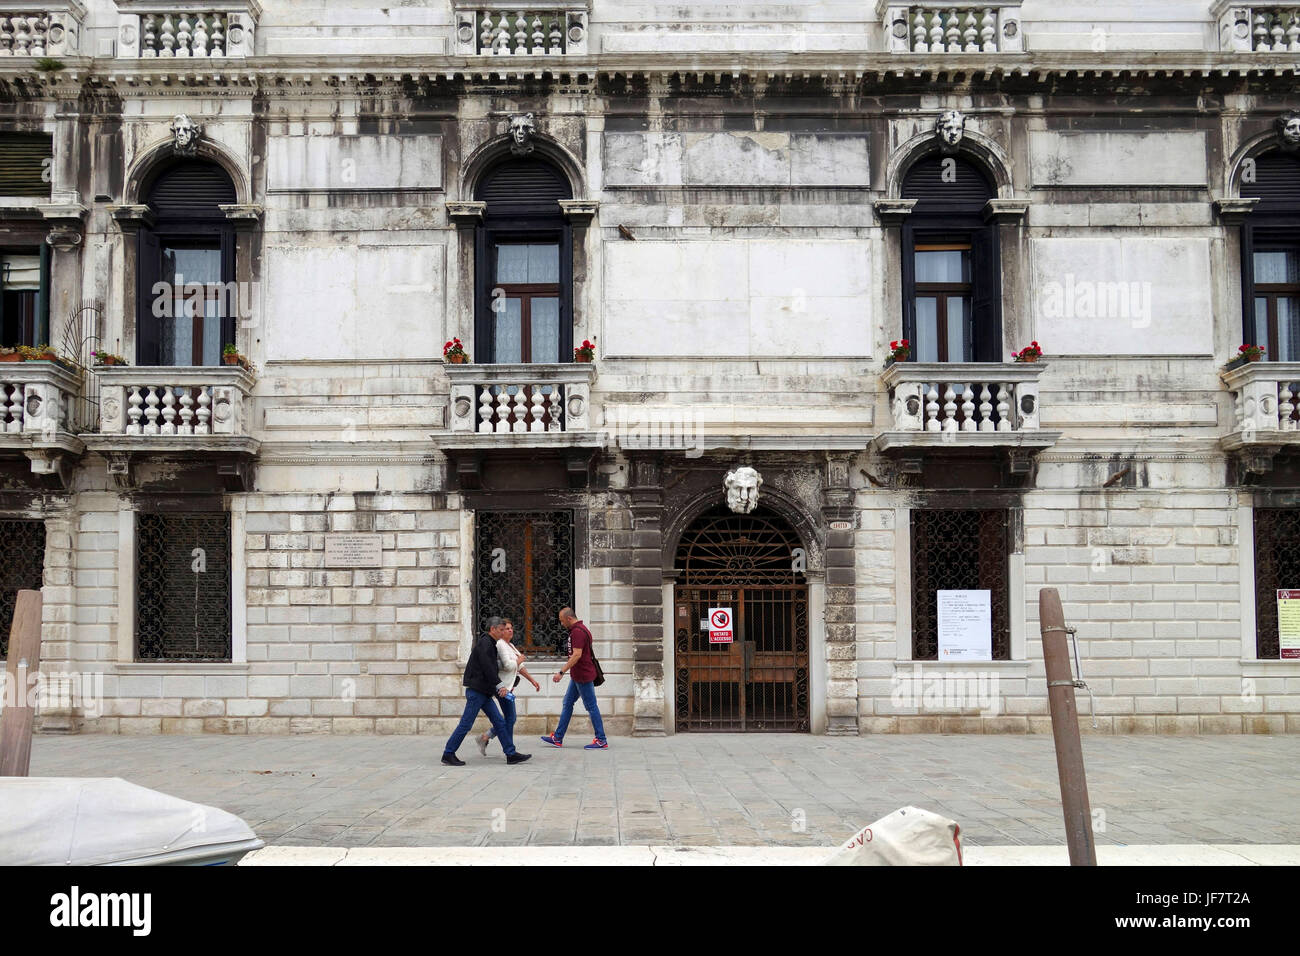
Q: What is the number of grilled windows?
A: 5